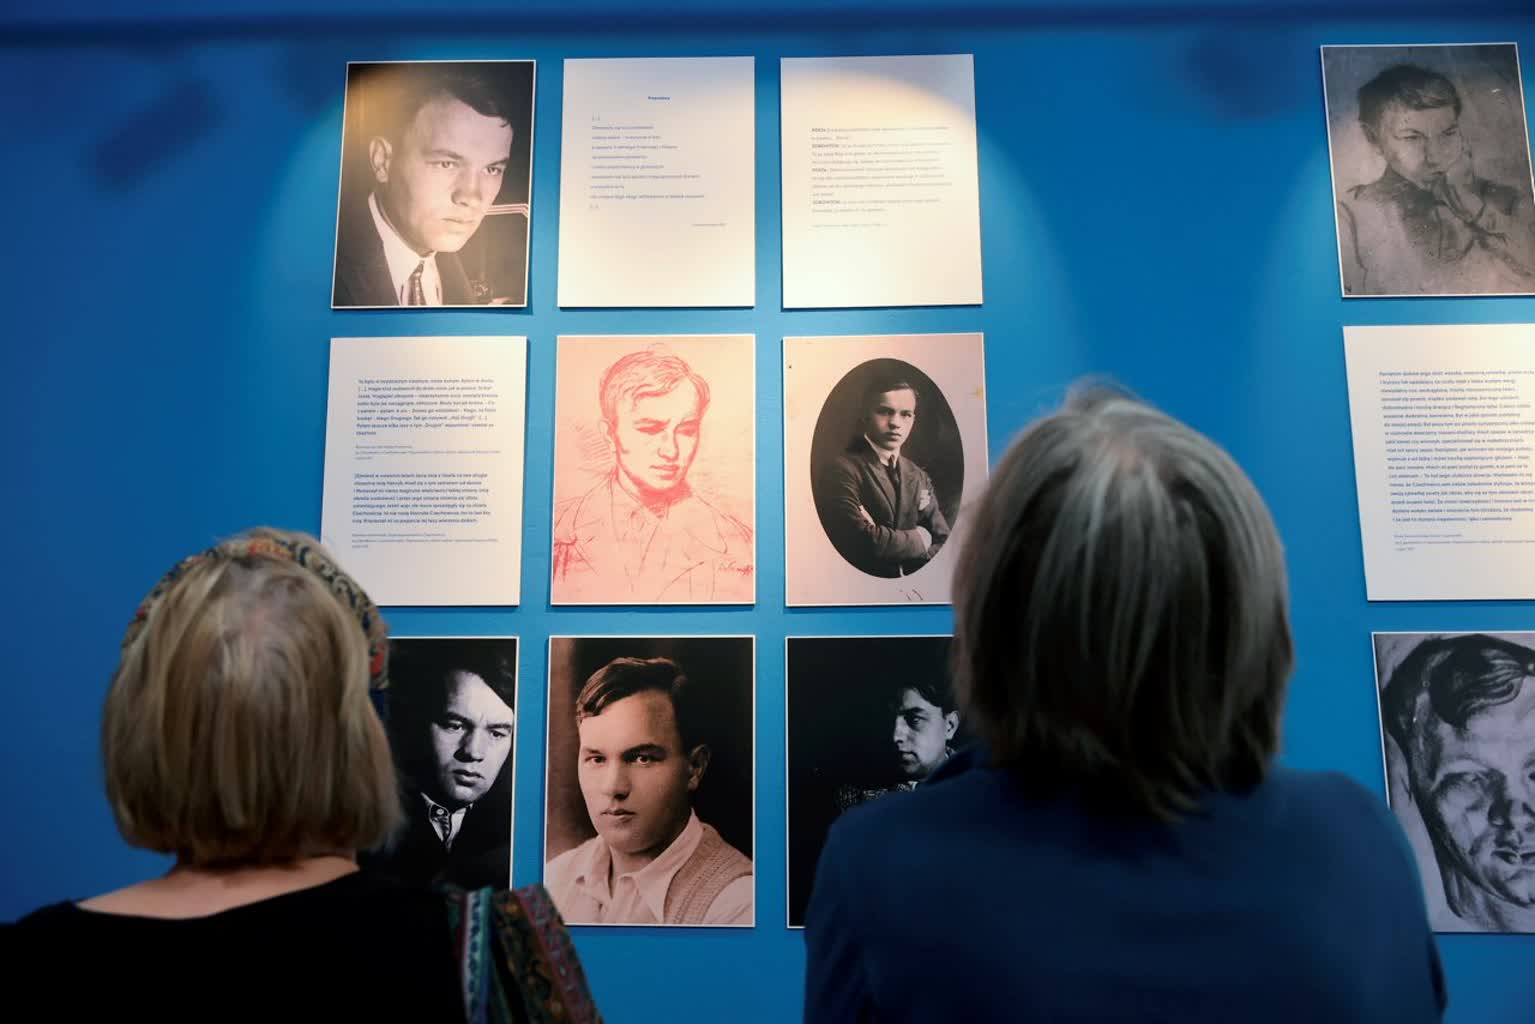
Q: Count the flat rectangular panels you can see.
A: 12